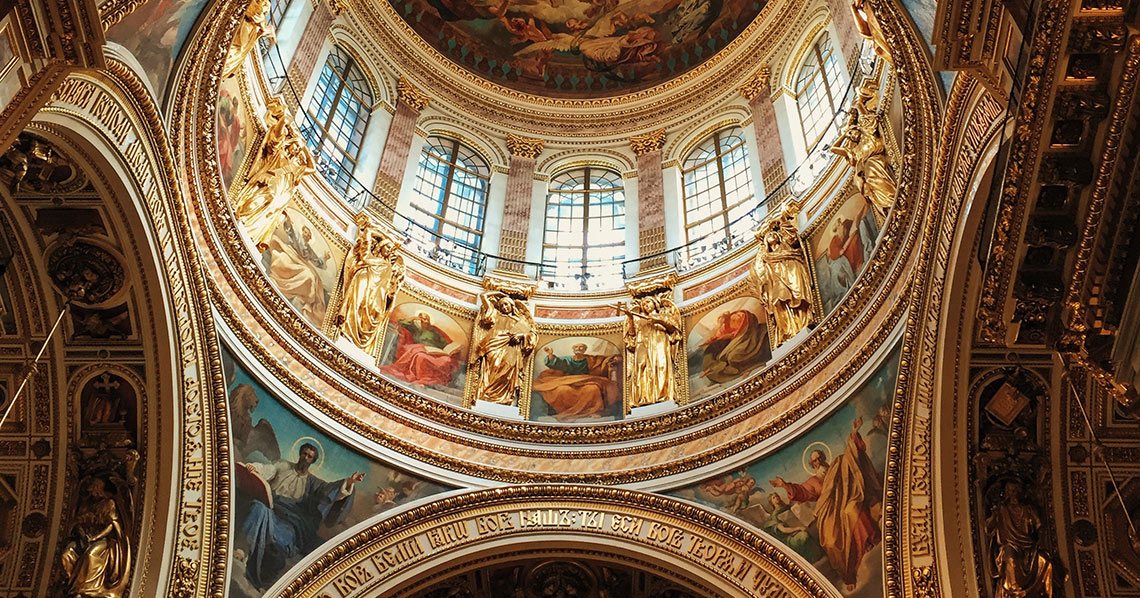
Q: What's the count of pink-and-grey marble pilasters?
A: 6